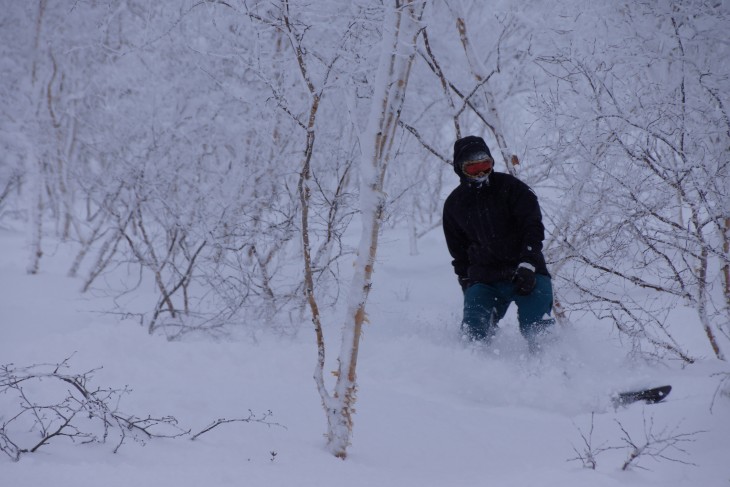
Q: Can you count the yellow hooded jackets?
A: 0